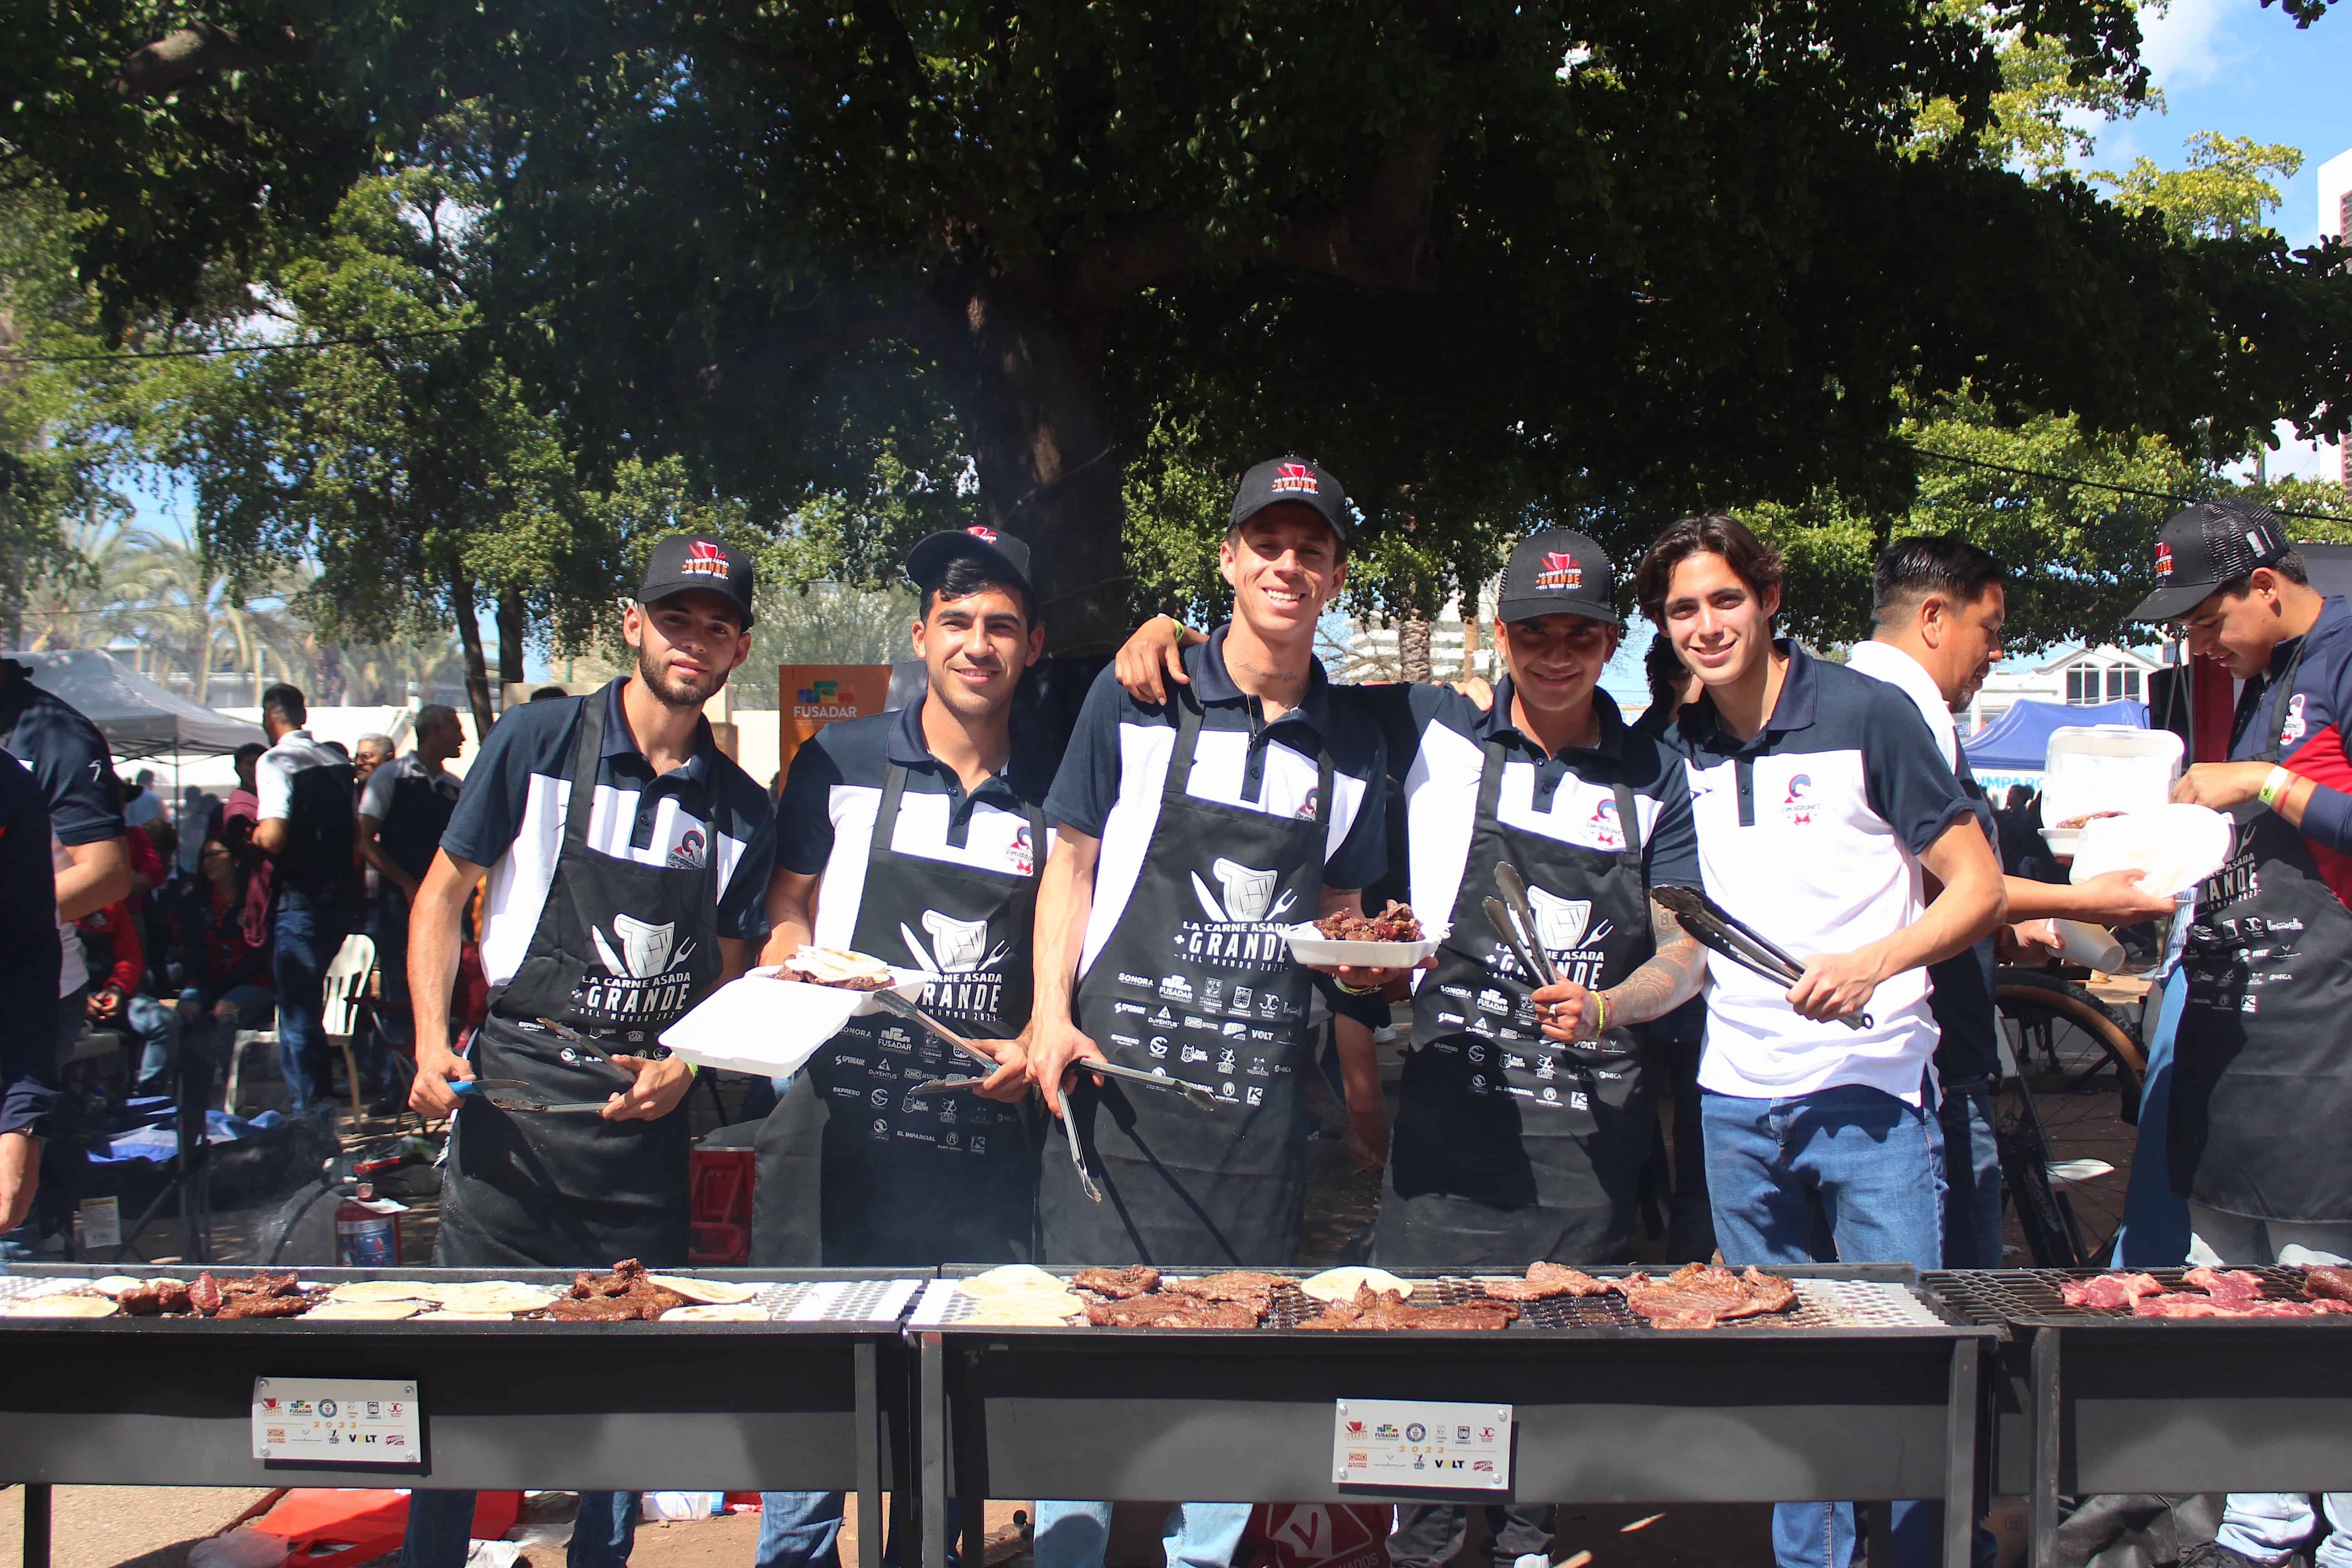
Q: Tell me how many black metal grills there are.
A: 3